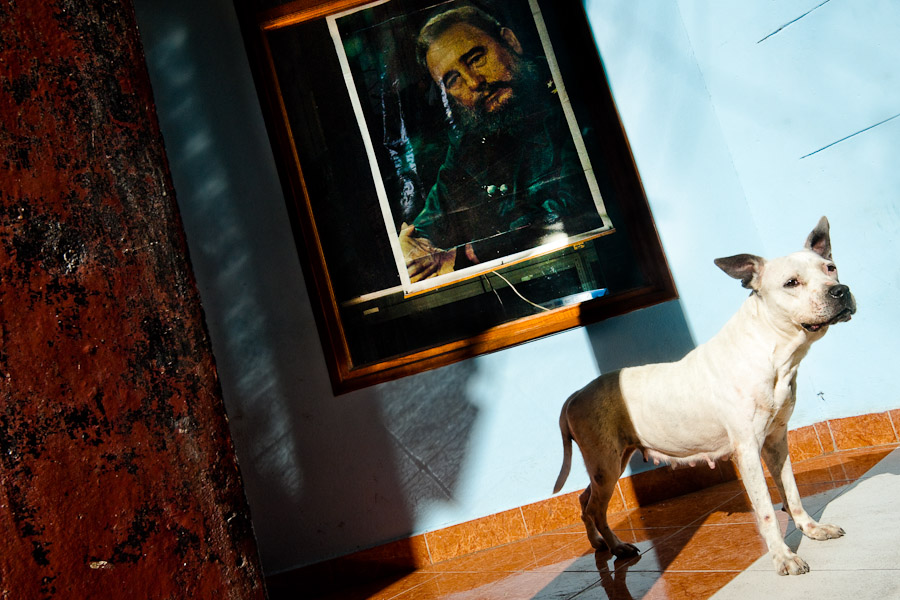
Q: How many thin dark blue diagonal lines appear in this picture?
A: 2